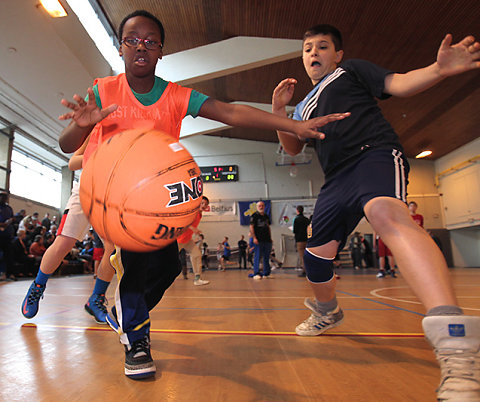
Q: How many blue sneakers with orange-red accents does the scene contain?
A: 2